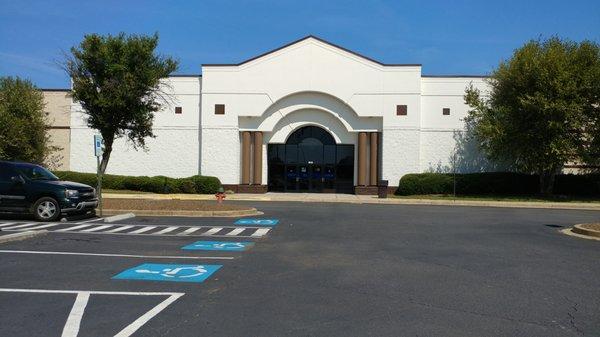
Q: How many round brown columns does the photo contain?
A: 4